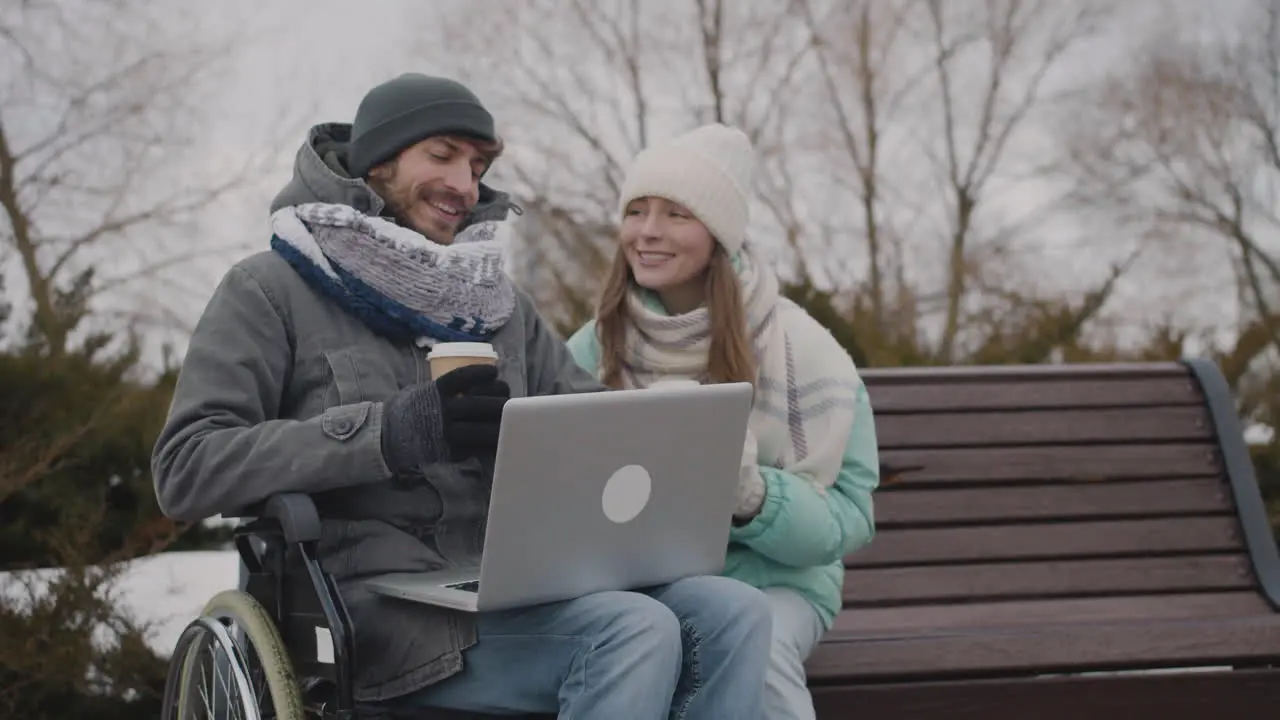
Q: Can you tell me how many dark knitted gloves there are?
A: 1